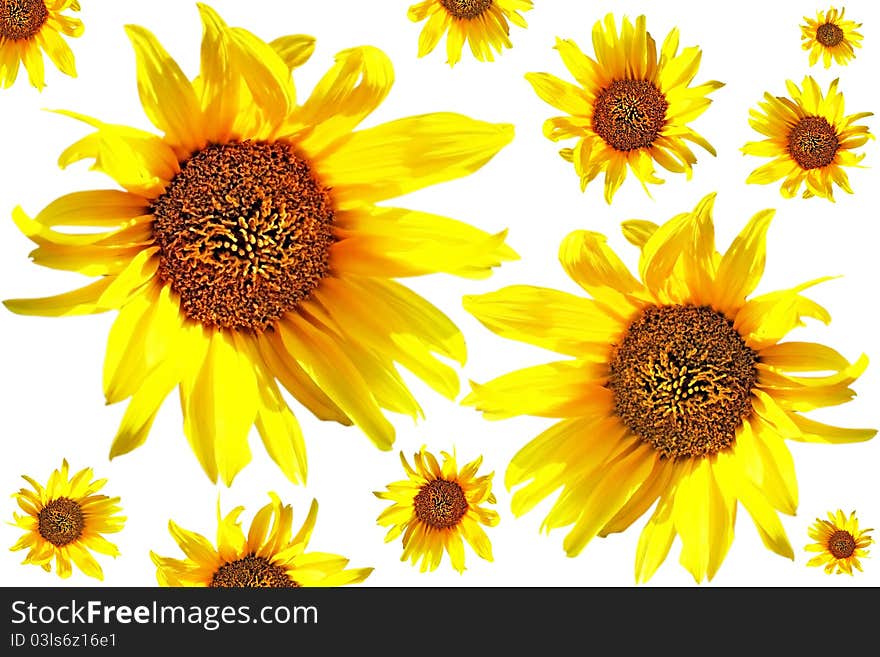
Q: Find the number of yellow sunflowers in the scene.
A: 11